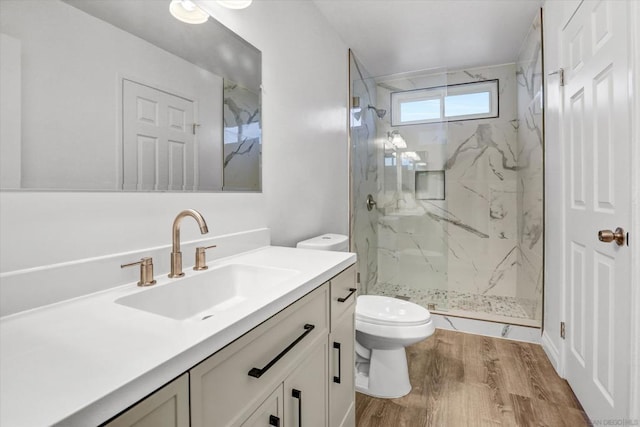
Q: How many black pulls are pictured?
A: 5